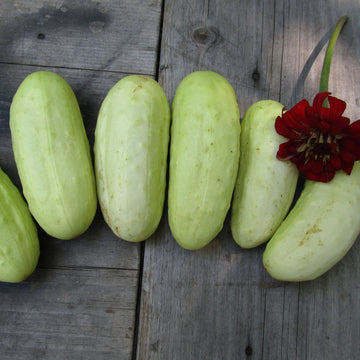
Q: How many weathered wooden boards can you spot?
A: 4